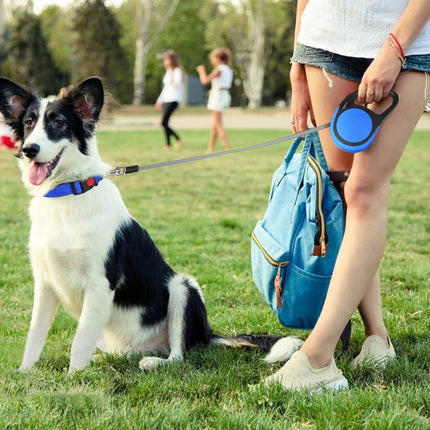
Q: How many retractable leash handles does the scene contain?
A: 1